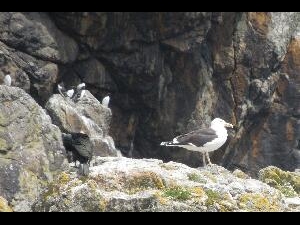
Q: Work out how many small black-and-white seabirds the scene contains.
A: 5